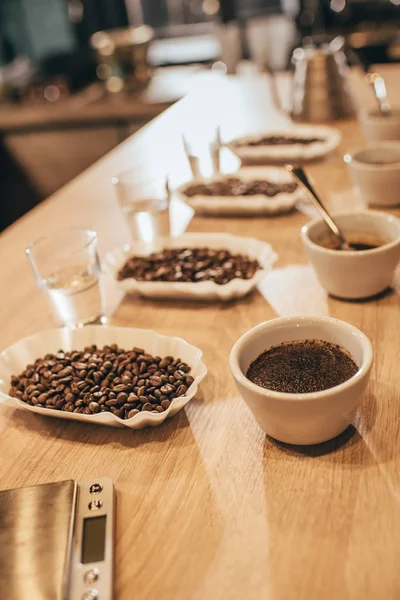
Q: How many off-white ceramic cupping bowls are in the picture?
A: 4